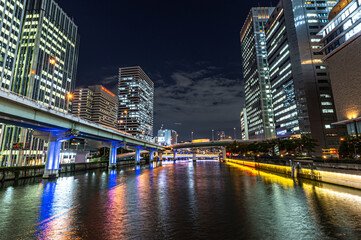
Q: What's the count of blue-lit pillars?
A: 4